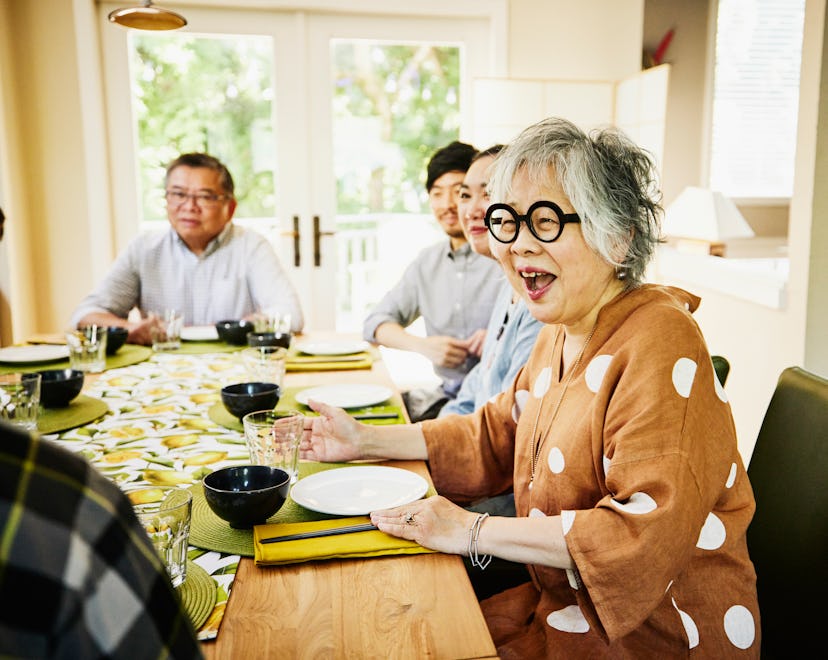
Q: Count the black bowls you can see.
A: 6